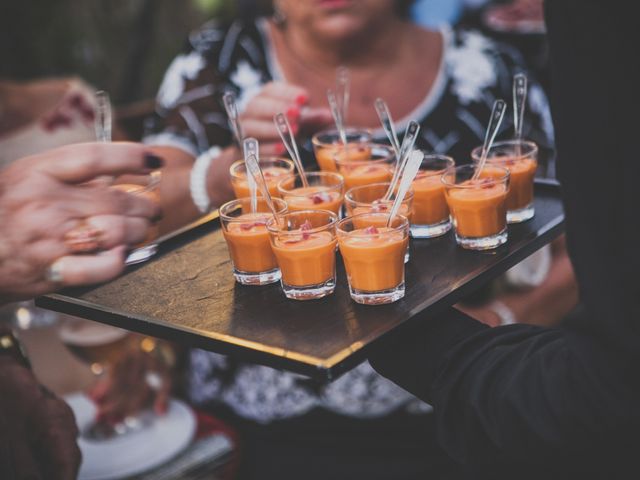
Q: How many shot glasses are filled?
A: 12